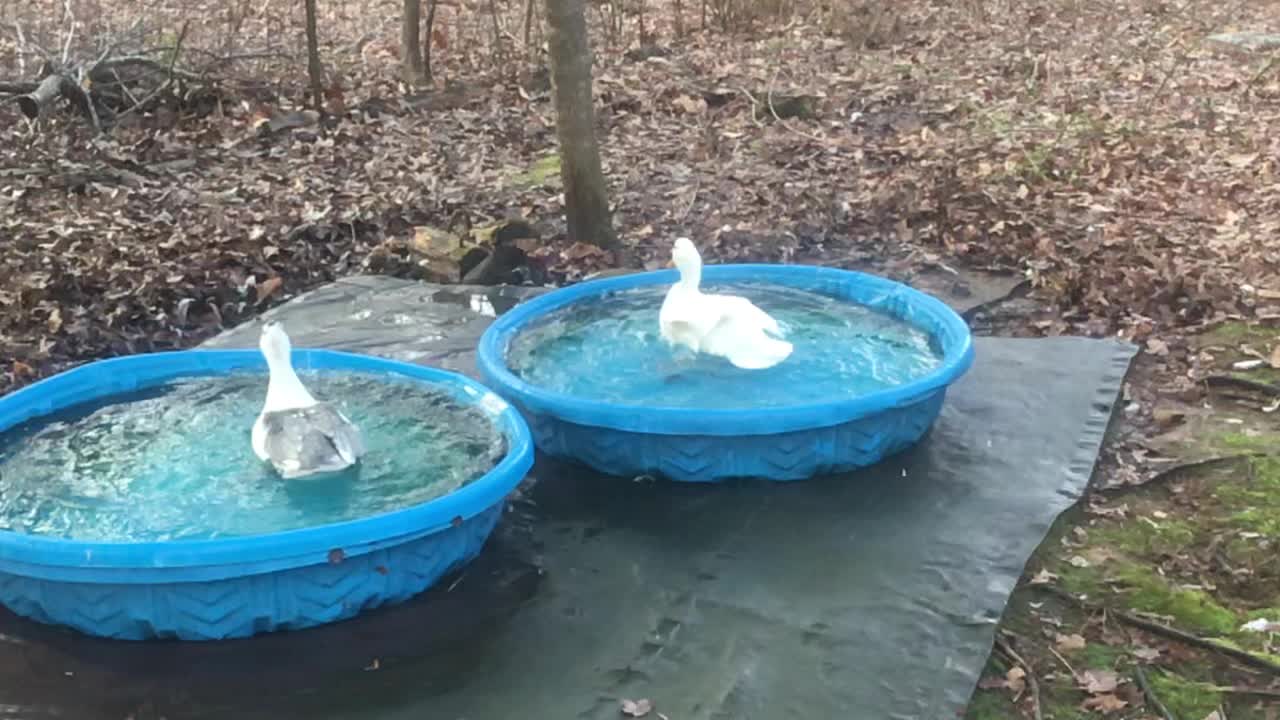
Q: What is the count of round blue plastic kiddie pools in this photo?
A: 2